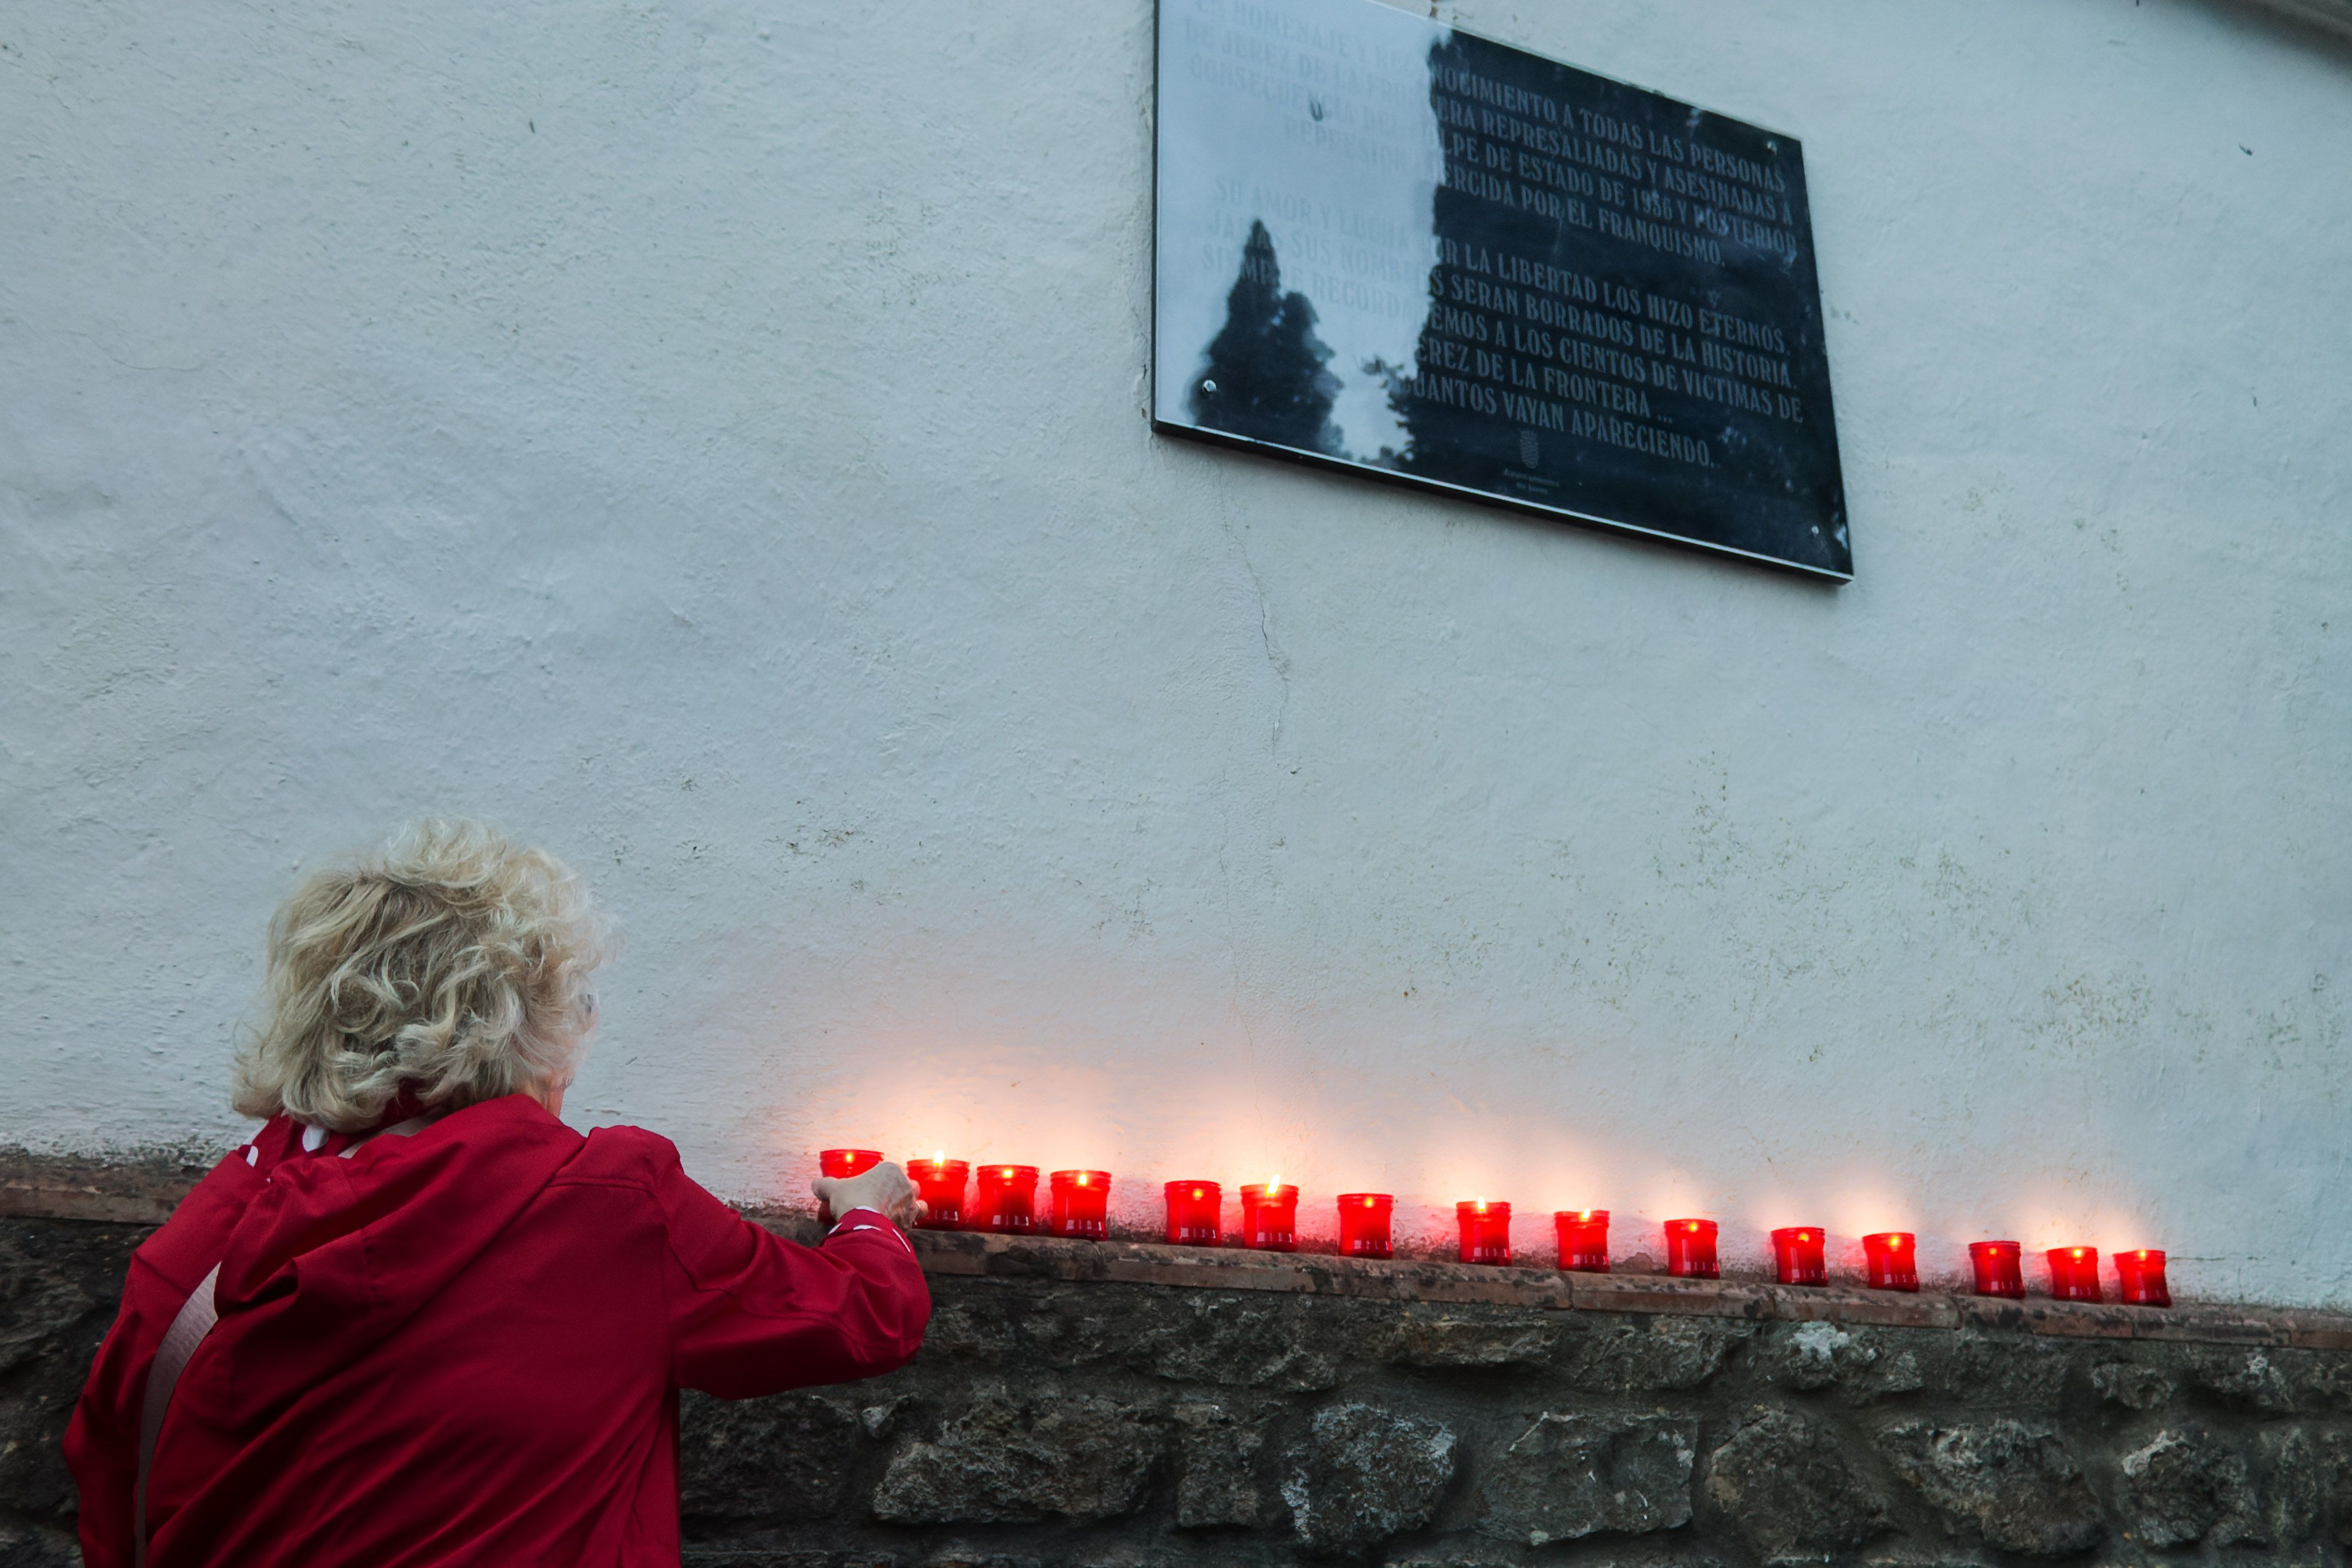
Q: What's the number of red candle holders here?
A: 15